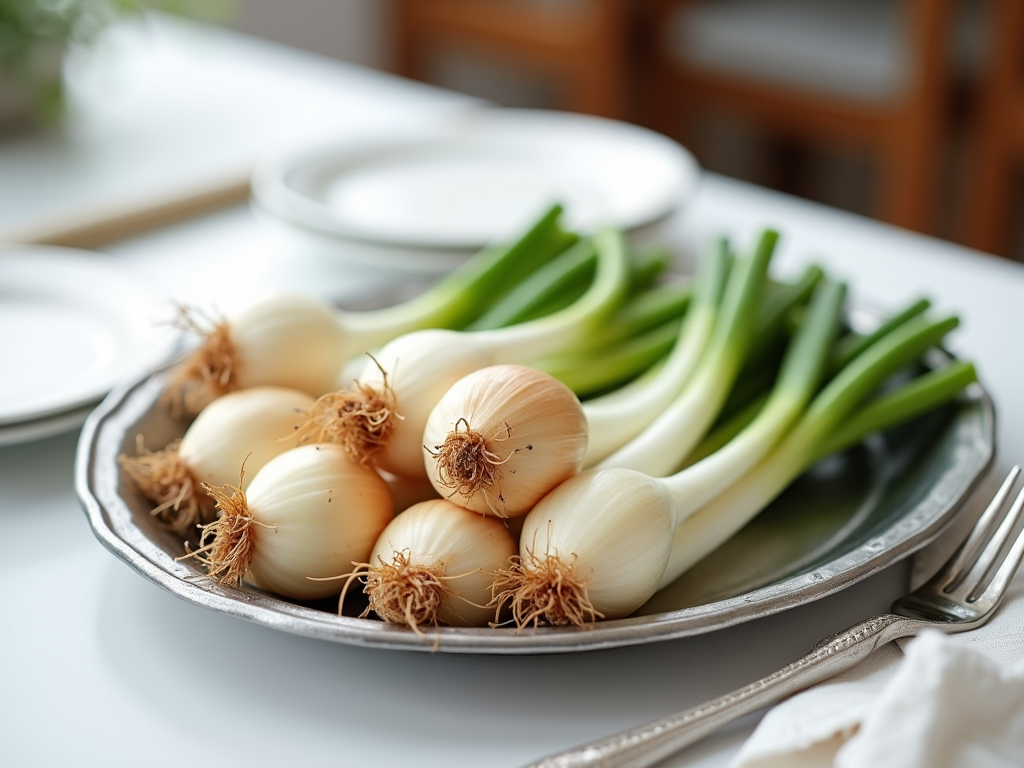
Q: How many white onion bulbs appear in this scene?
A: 7